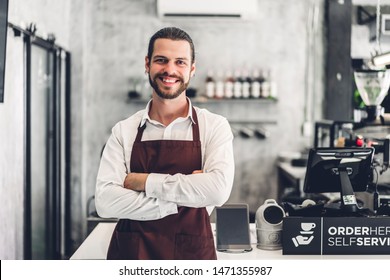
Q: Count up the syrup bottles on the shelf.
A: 8